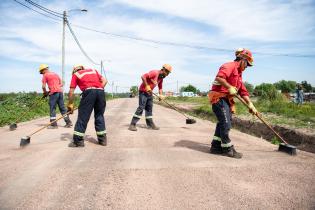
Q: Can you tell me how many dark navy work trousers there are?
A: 4